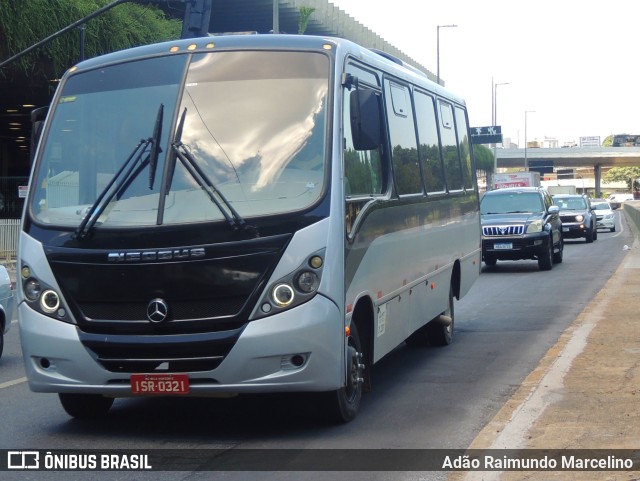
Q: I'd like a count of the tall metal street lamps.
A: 3